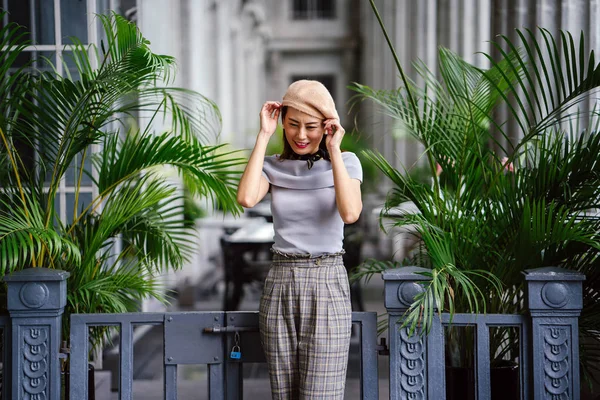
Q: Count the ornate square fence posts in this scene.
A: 3